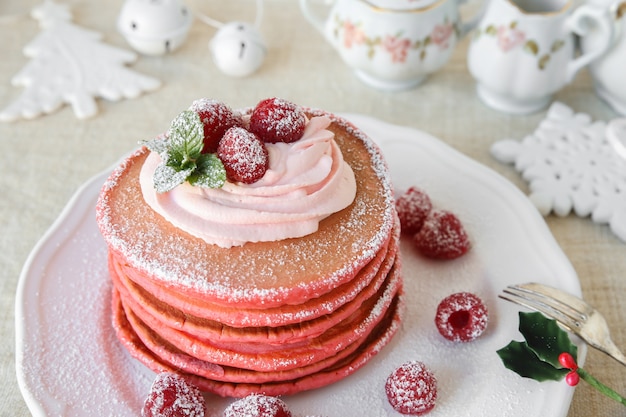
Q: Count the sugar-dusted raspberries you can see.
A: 9